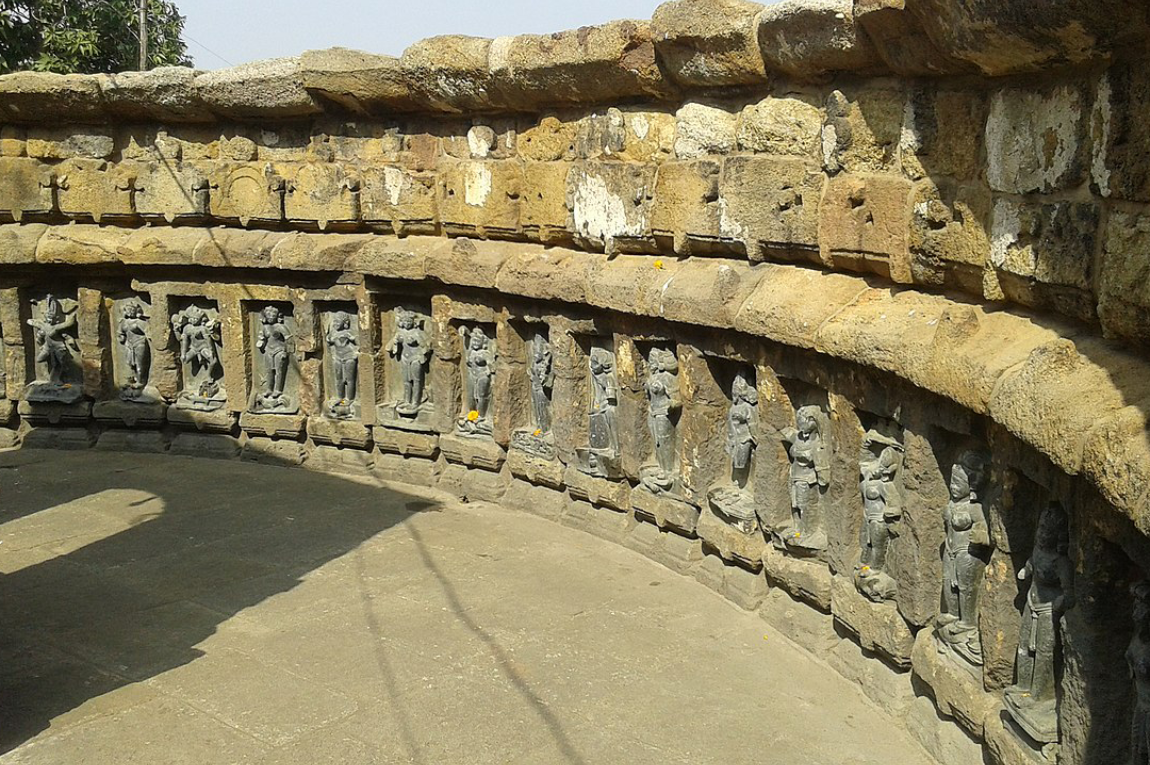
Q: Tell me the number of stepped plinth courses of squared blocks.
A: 2